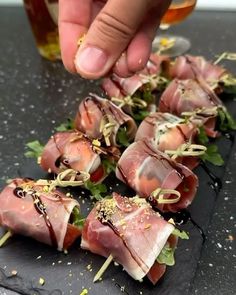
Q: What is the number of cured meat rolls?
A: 10